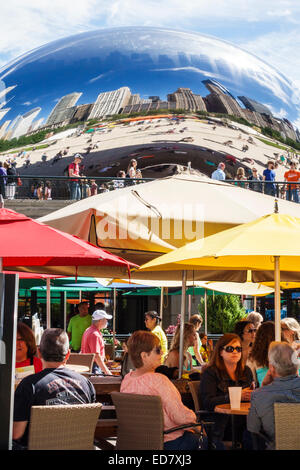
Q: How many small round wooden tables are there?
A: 1